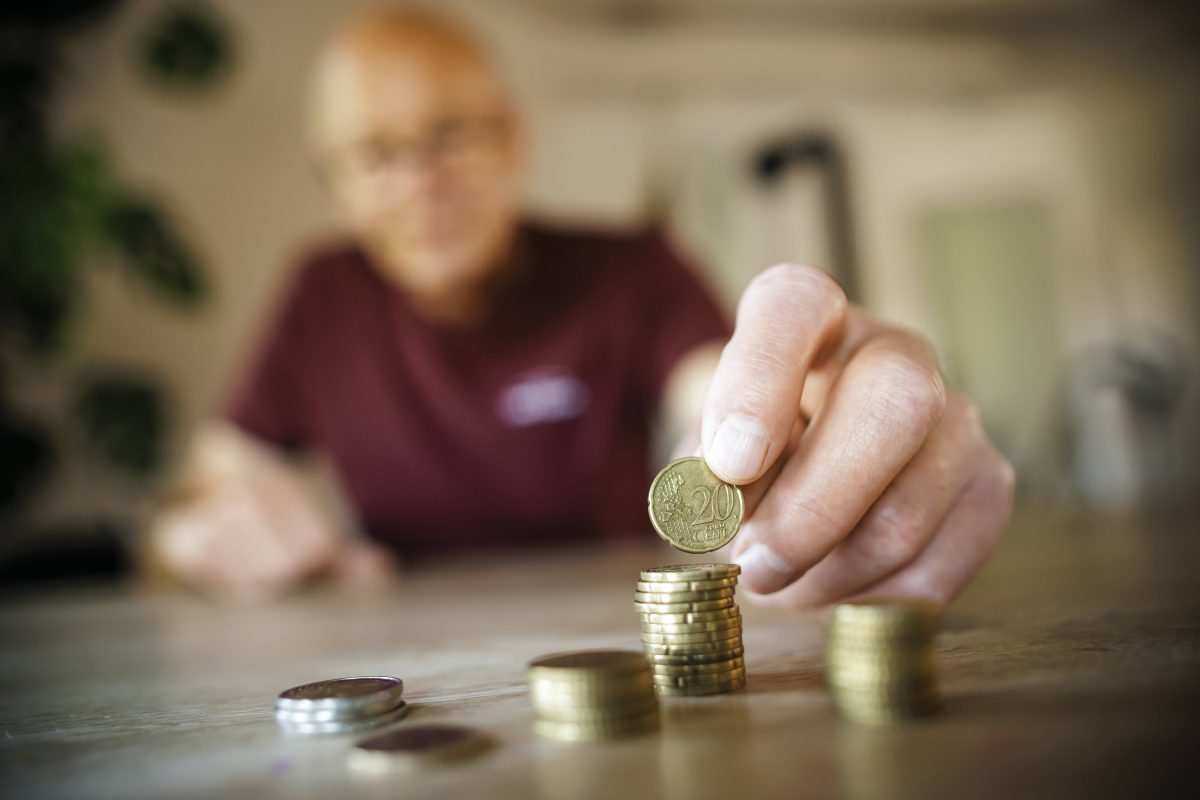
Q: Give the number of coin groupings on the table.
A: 5